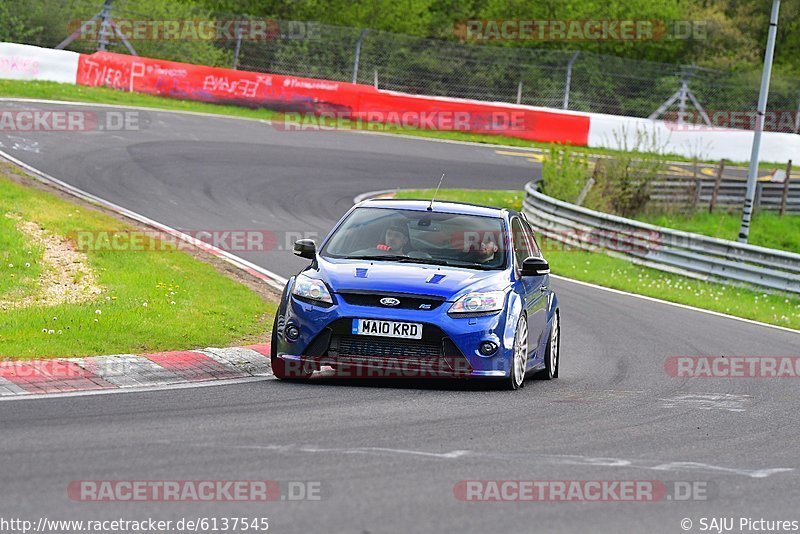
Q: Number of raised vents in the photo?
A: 2